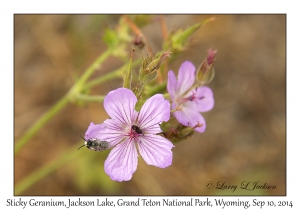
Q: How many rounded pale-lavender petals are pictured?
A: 10